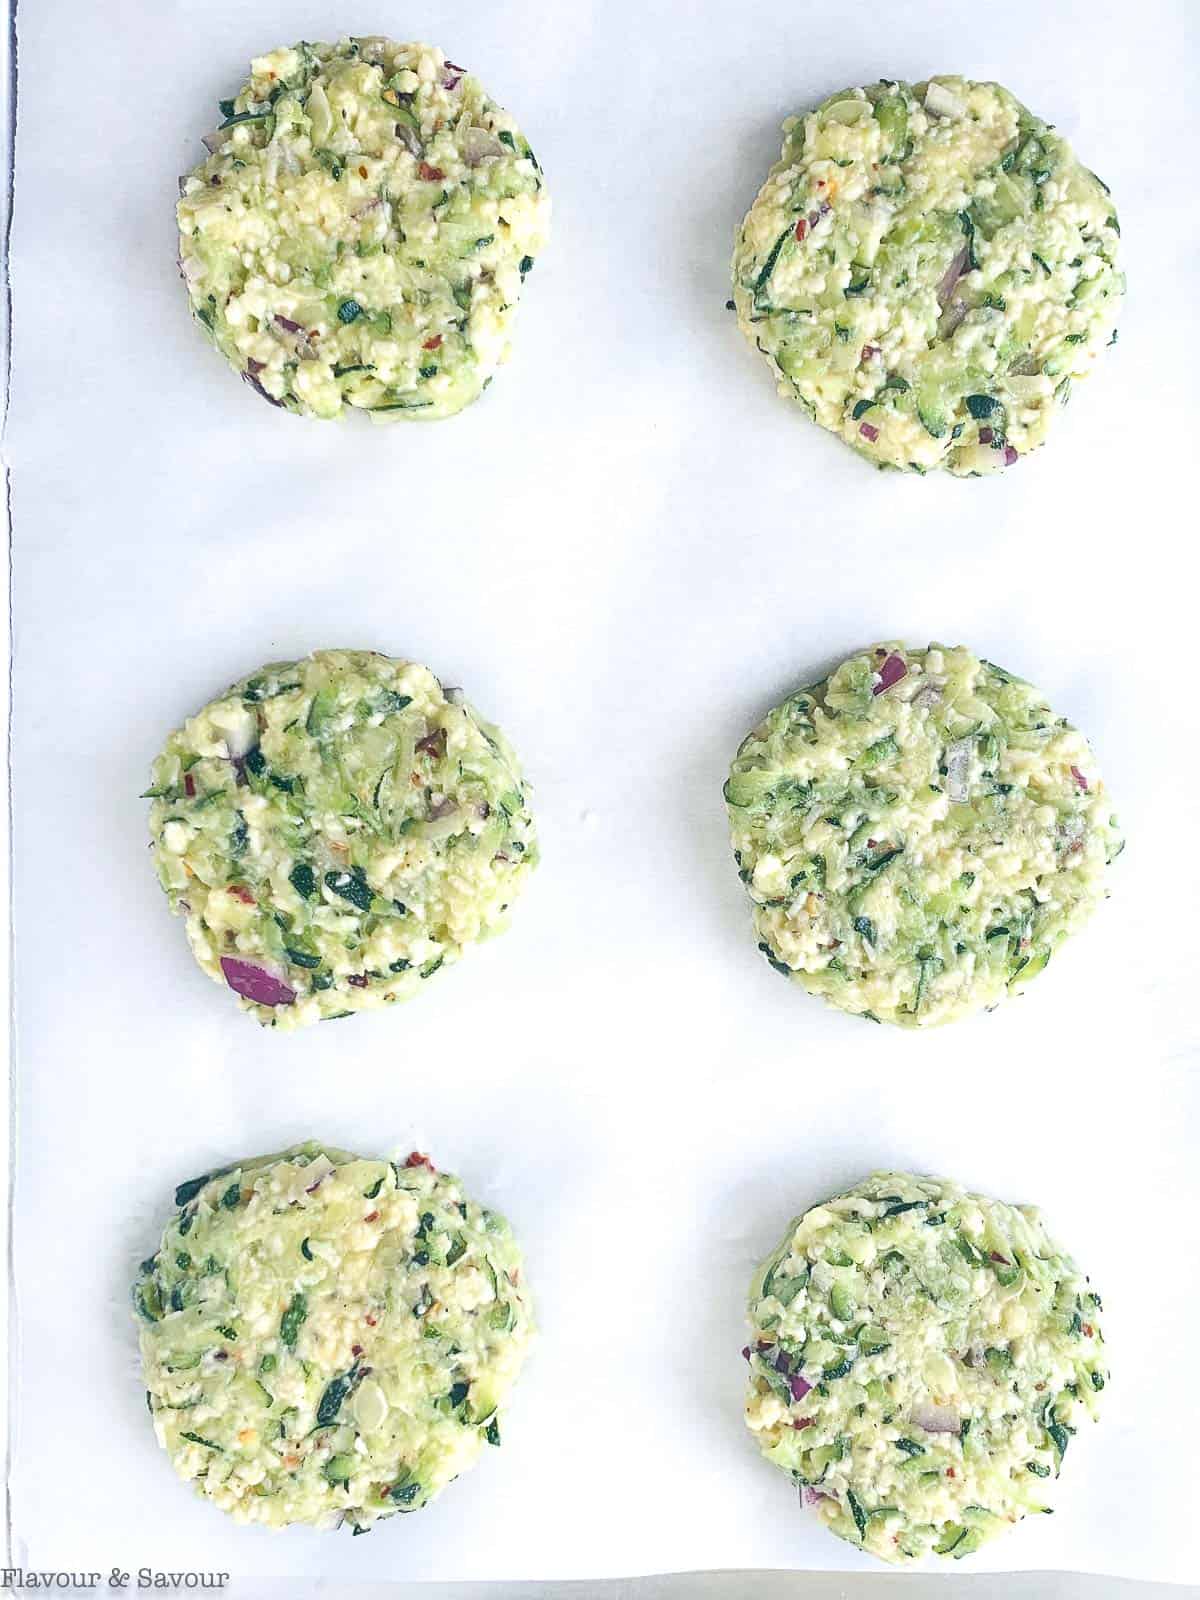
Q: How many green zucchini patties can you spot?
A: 6